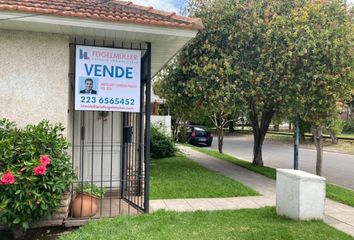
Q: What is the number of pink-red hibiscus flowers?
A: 3